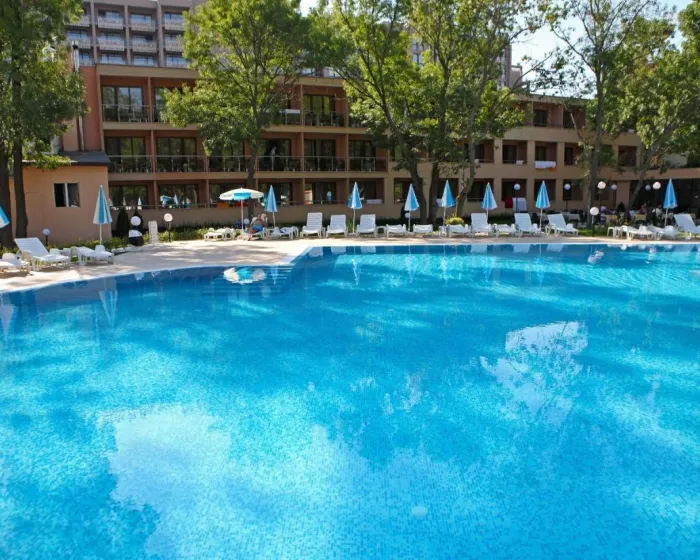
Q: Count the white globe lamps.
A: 12